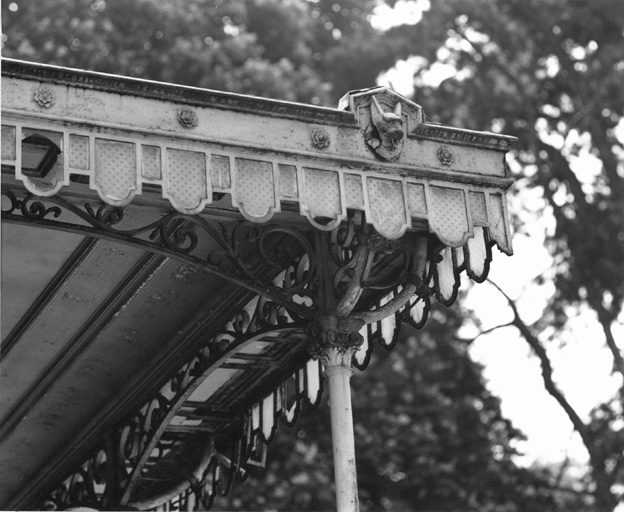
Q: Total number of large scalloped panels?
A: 7